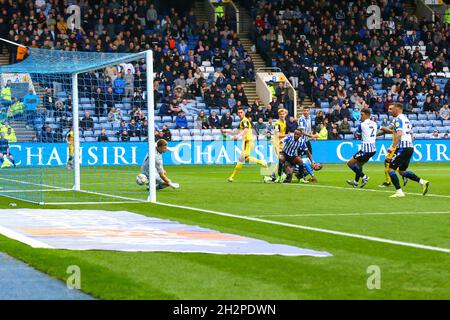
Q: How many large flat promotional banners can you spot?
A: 1